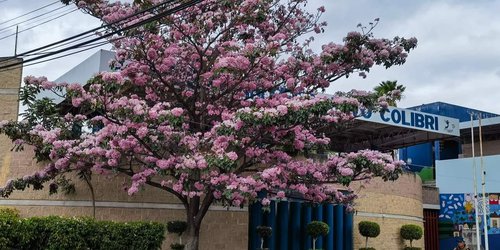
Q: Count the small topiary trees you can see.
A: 5